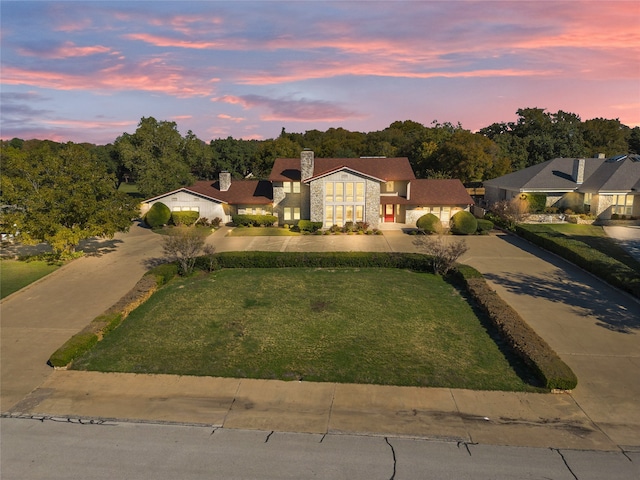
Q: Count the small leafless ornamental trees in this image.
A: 2